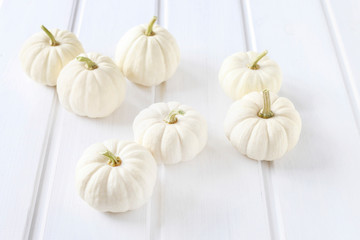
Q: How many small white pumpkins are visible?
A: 7